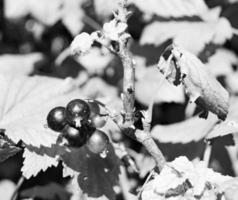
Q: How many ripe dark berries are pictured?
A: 3